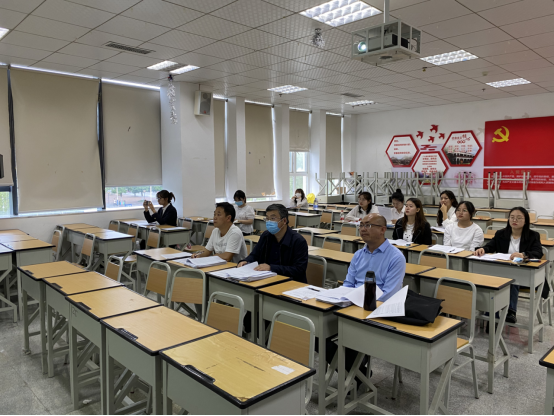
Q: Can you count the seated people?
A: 12